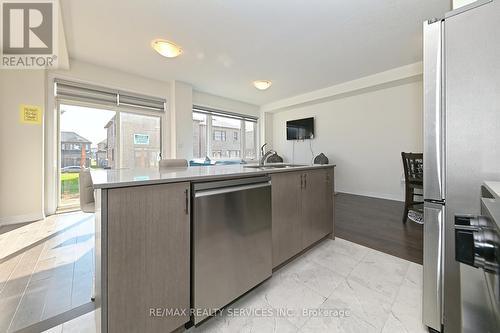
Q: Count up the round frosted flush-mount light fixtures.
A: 2